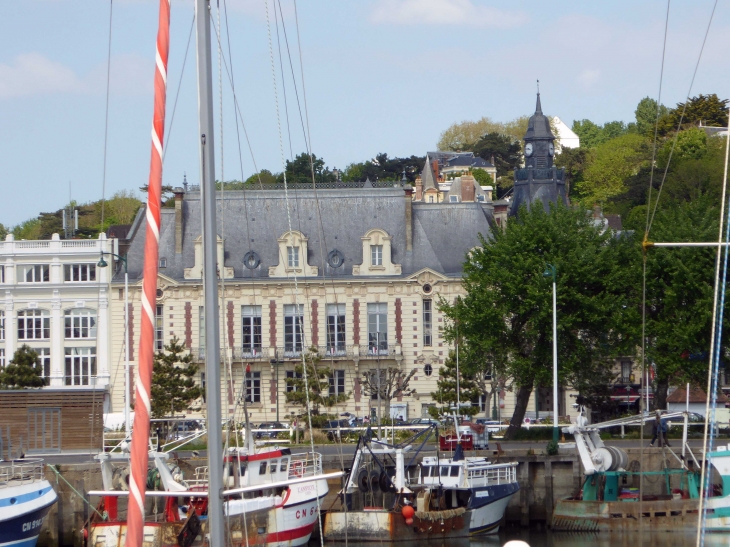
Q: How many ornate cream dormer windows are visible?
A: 3